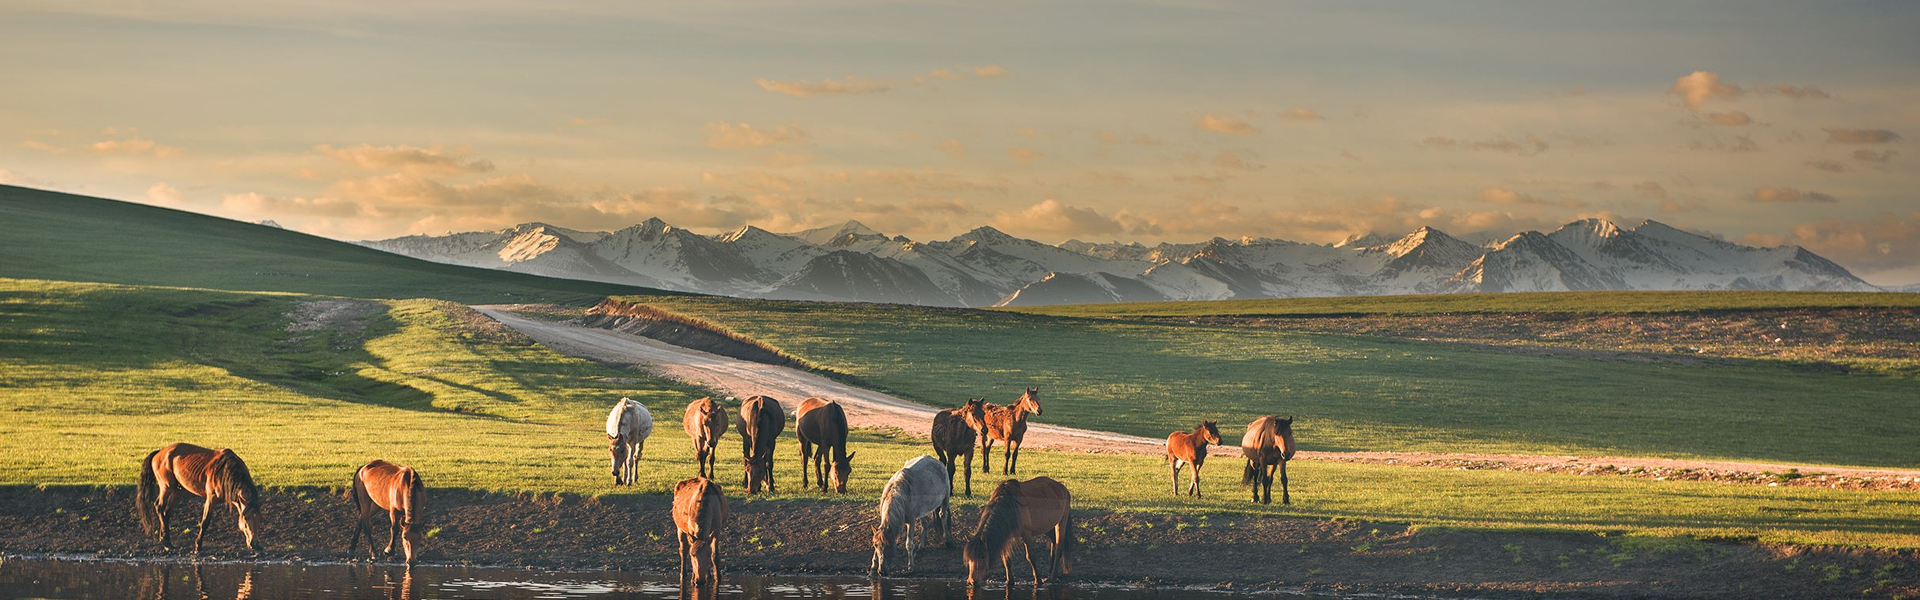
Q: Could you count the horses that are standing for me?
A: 13